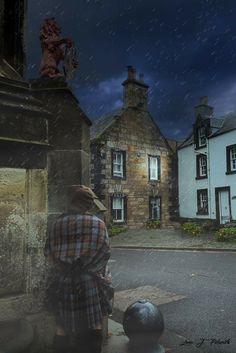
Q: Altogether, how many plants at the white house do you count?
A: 2